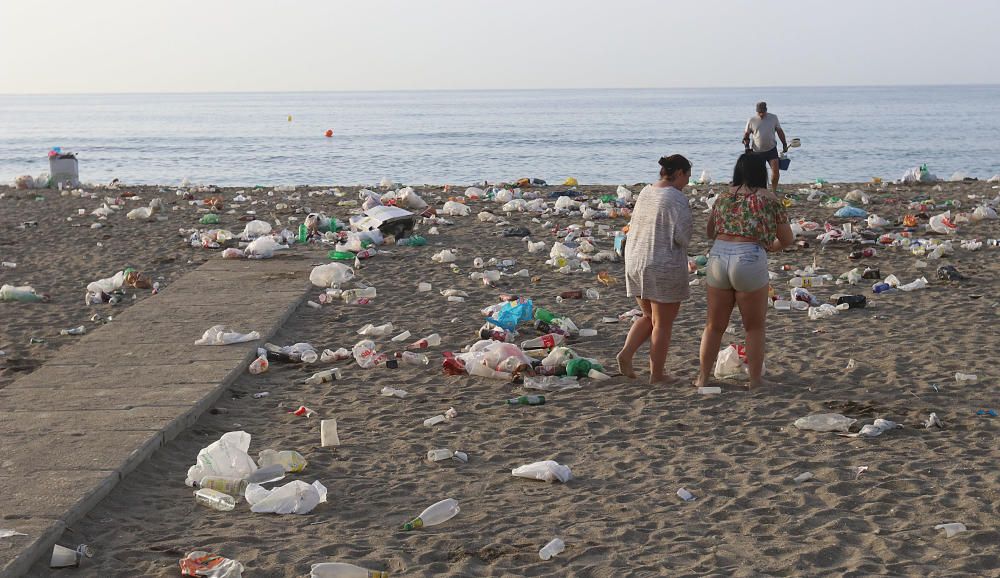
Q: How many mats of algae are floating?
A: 0